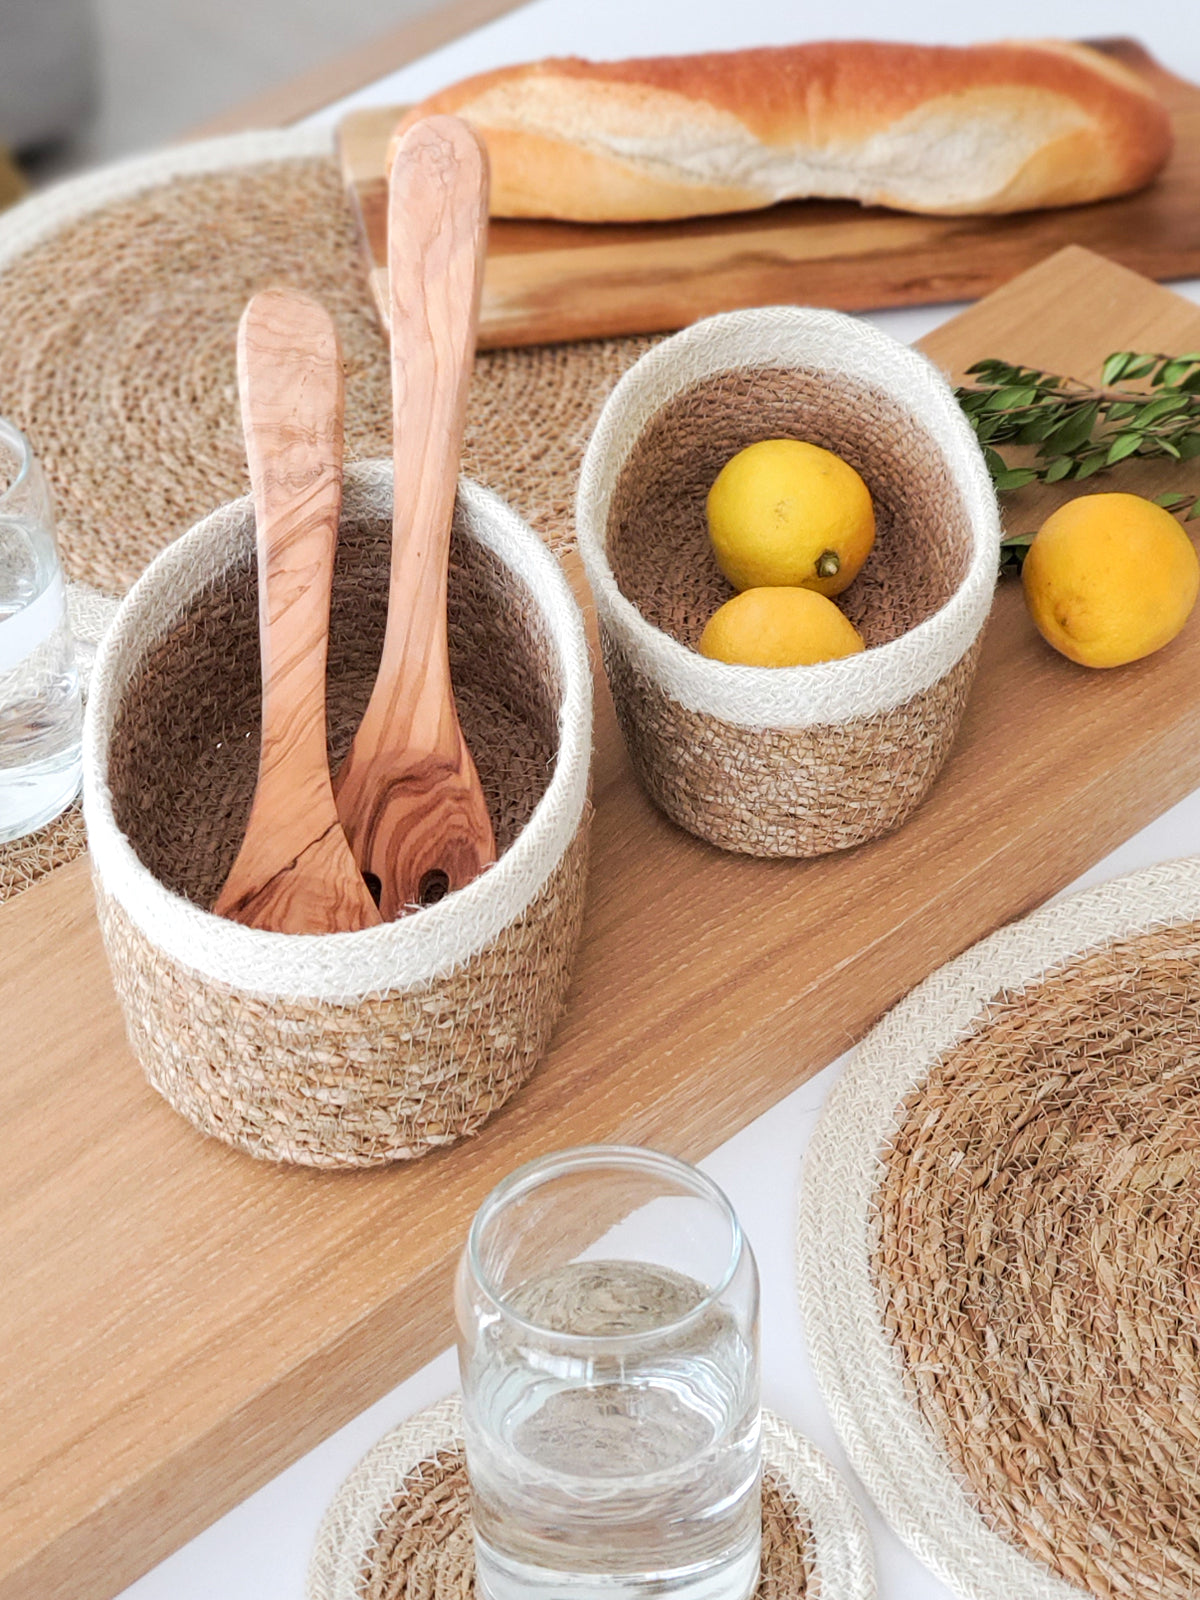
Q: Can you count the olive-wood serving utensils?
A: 2